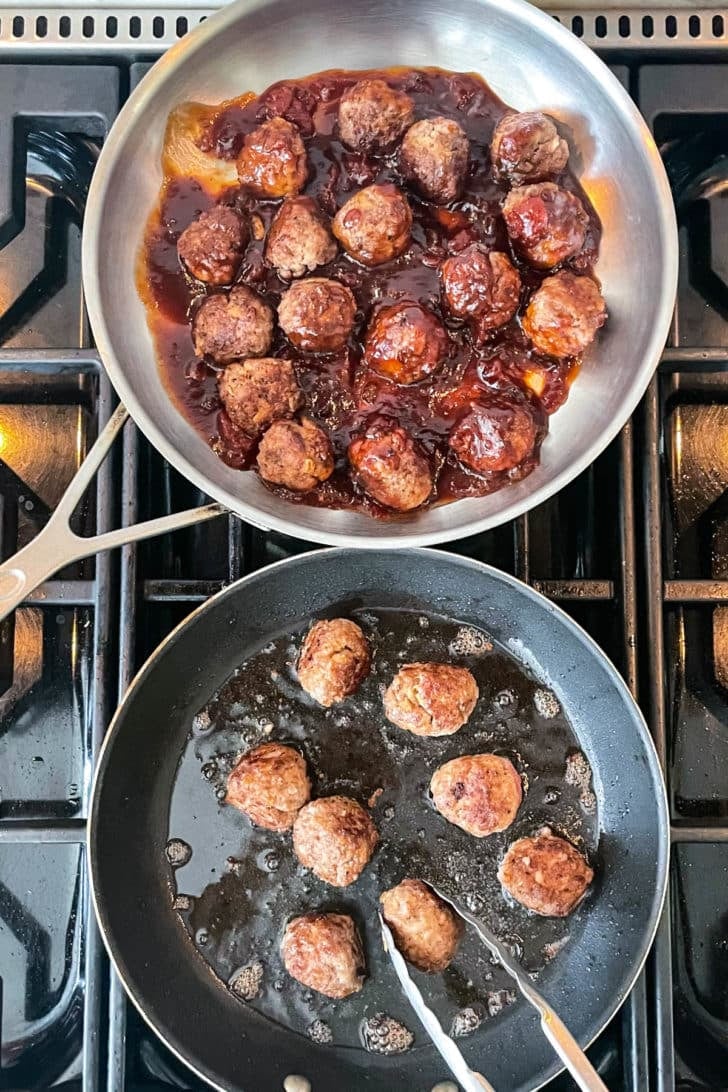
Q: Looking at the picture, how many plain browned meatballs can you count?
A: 8